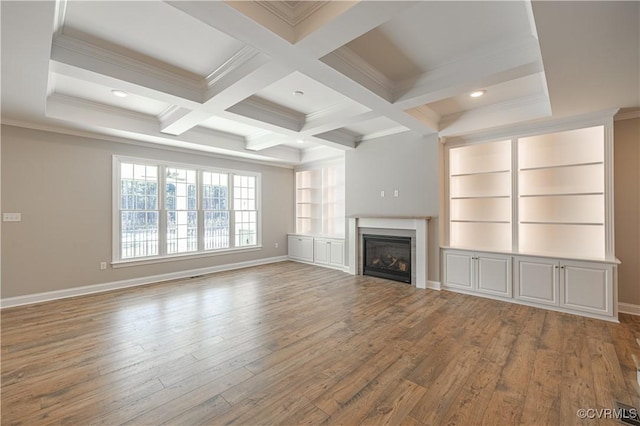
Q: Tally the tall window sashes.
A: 4